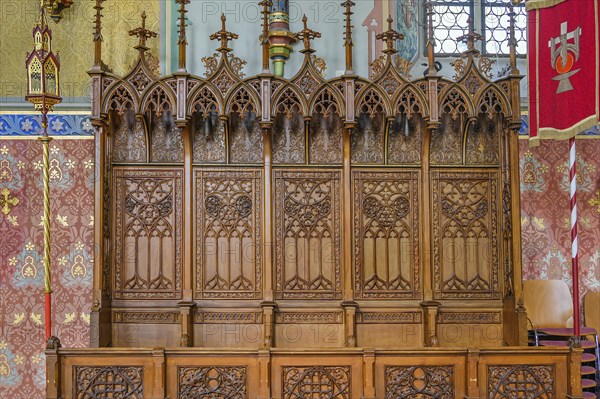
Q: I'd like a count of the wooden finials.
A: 11